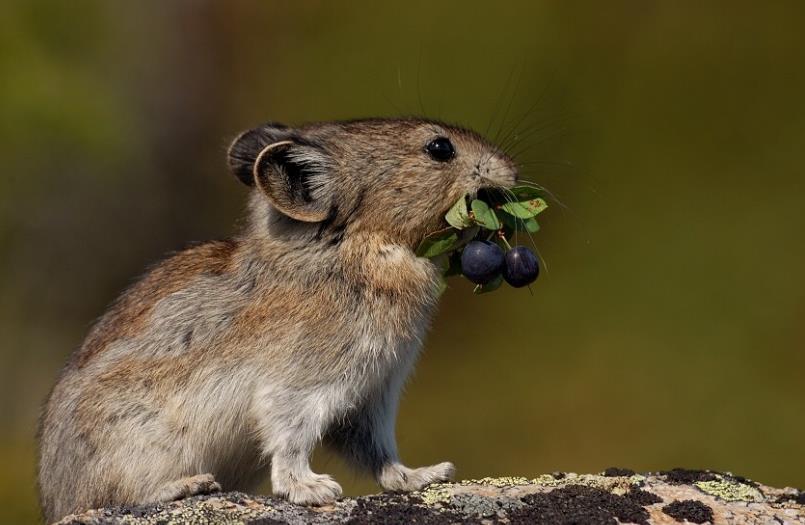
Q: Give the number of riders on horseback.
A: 0